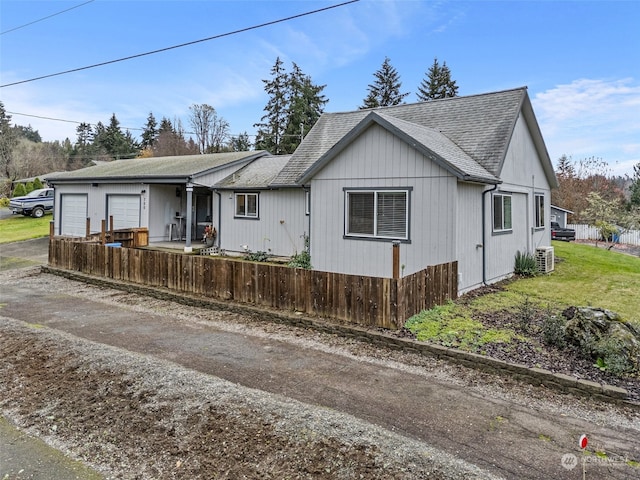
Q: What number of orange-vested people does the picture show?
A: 0